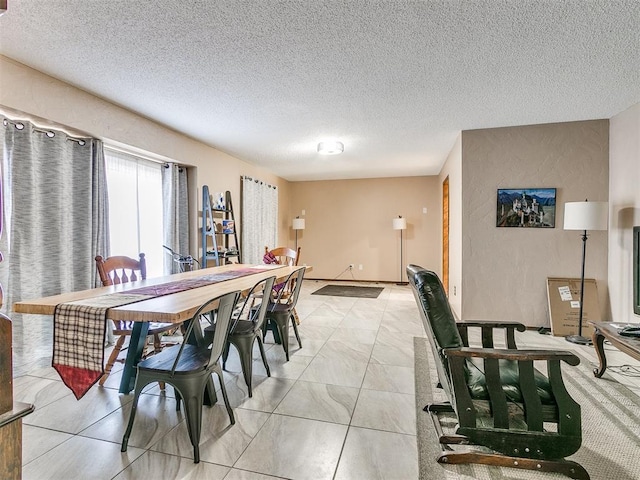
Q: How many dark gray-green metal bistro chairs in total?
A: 3